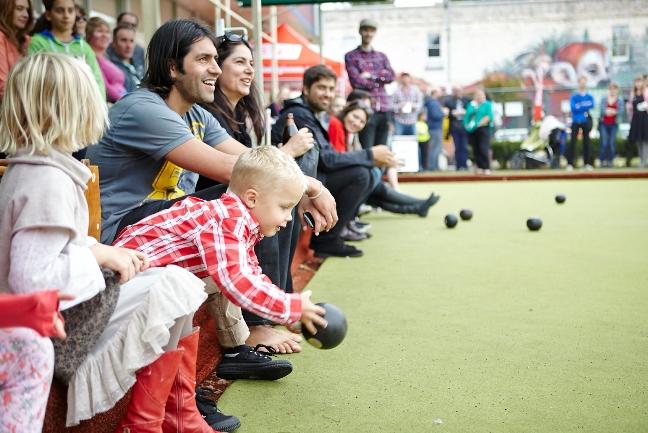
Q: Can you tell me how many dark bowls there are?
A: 5